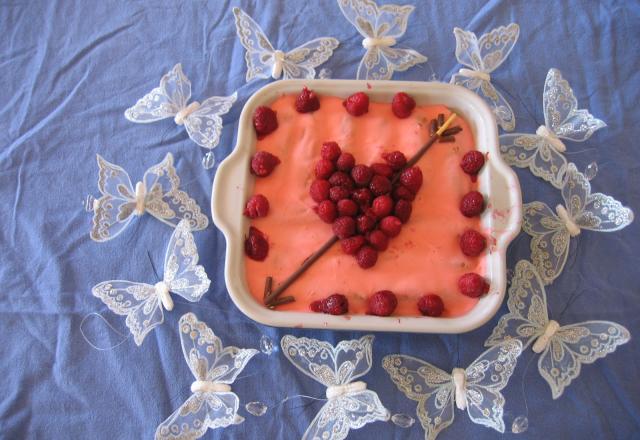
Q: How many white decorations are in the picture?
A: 12